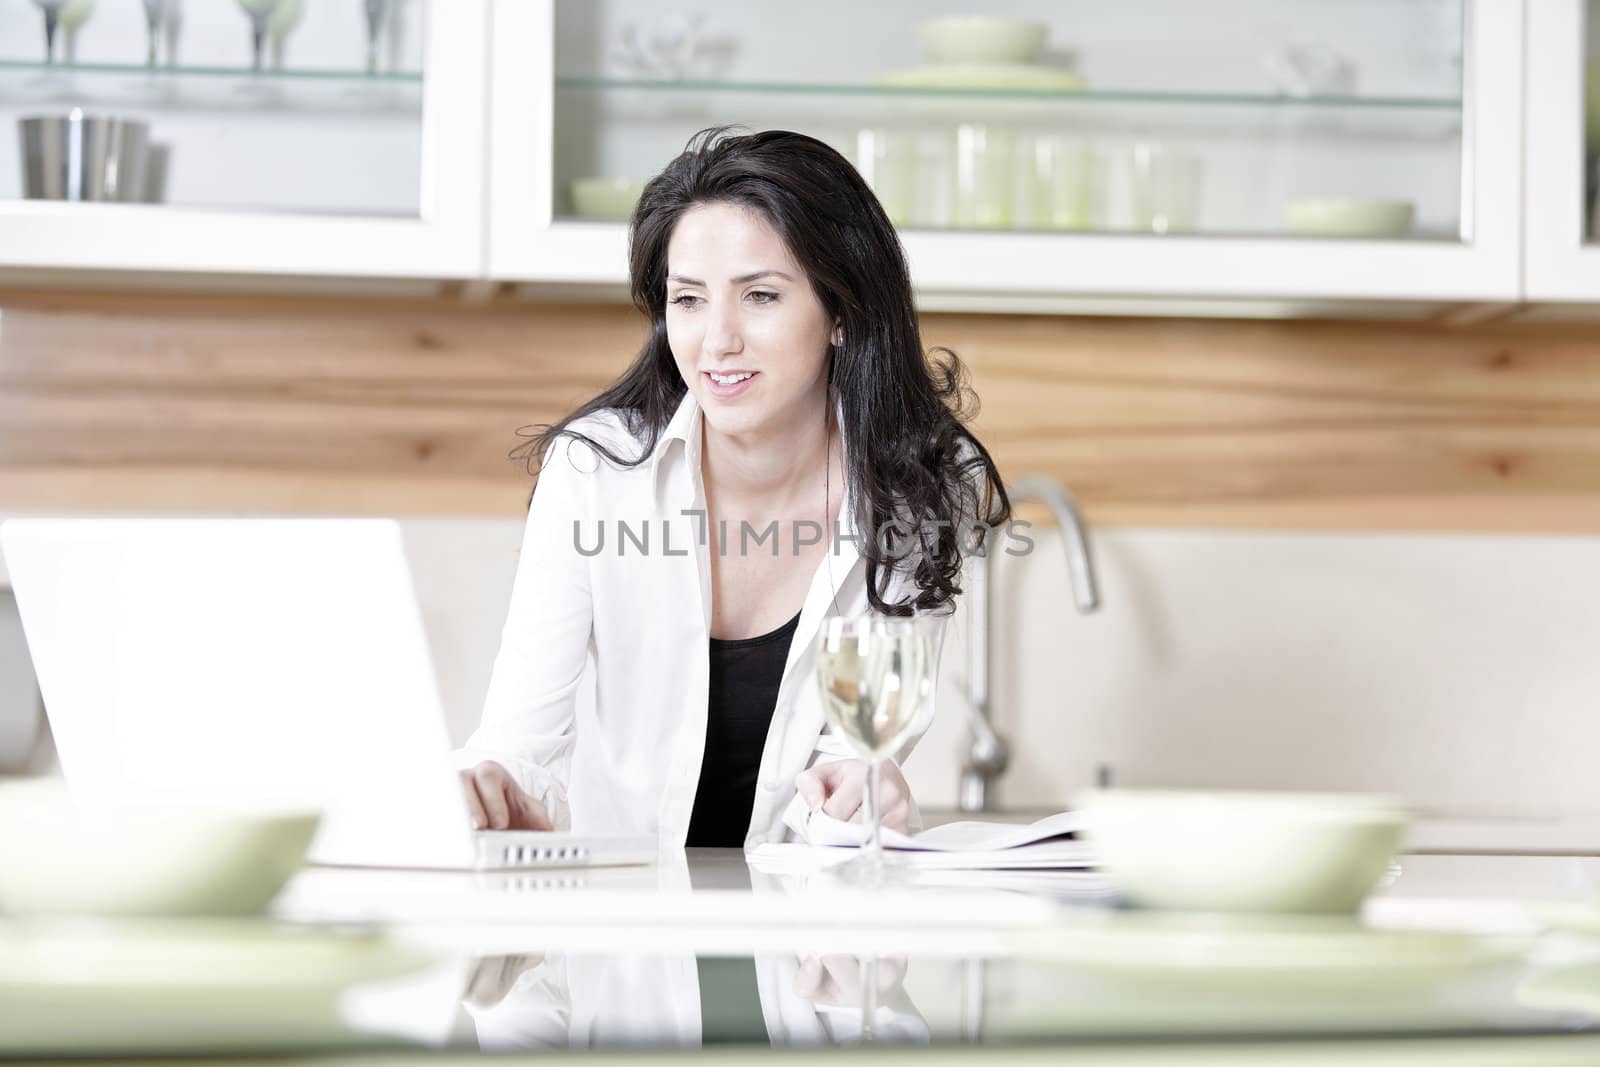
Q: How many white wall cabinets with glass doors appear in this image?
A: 3